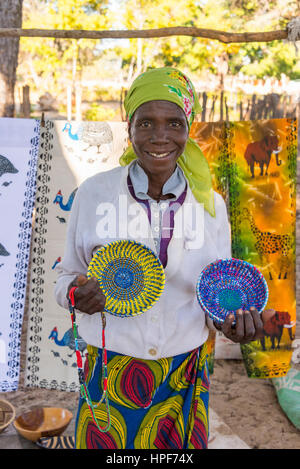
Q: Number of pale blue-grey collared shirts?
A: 1